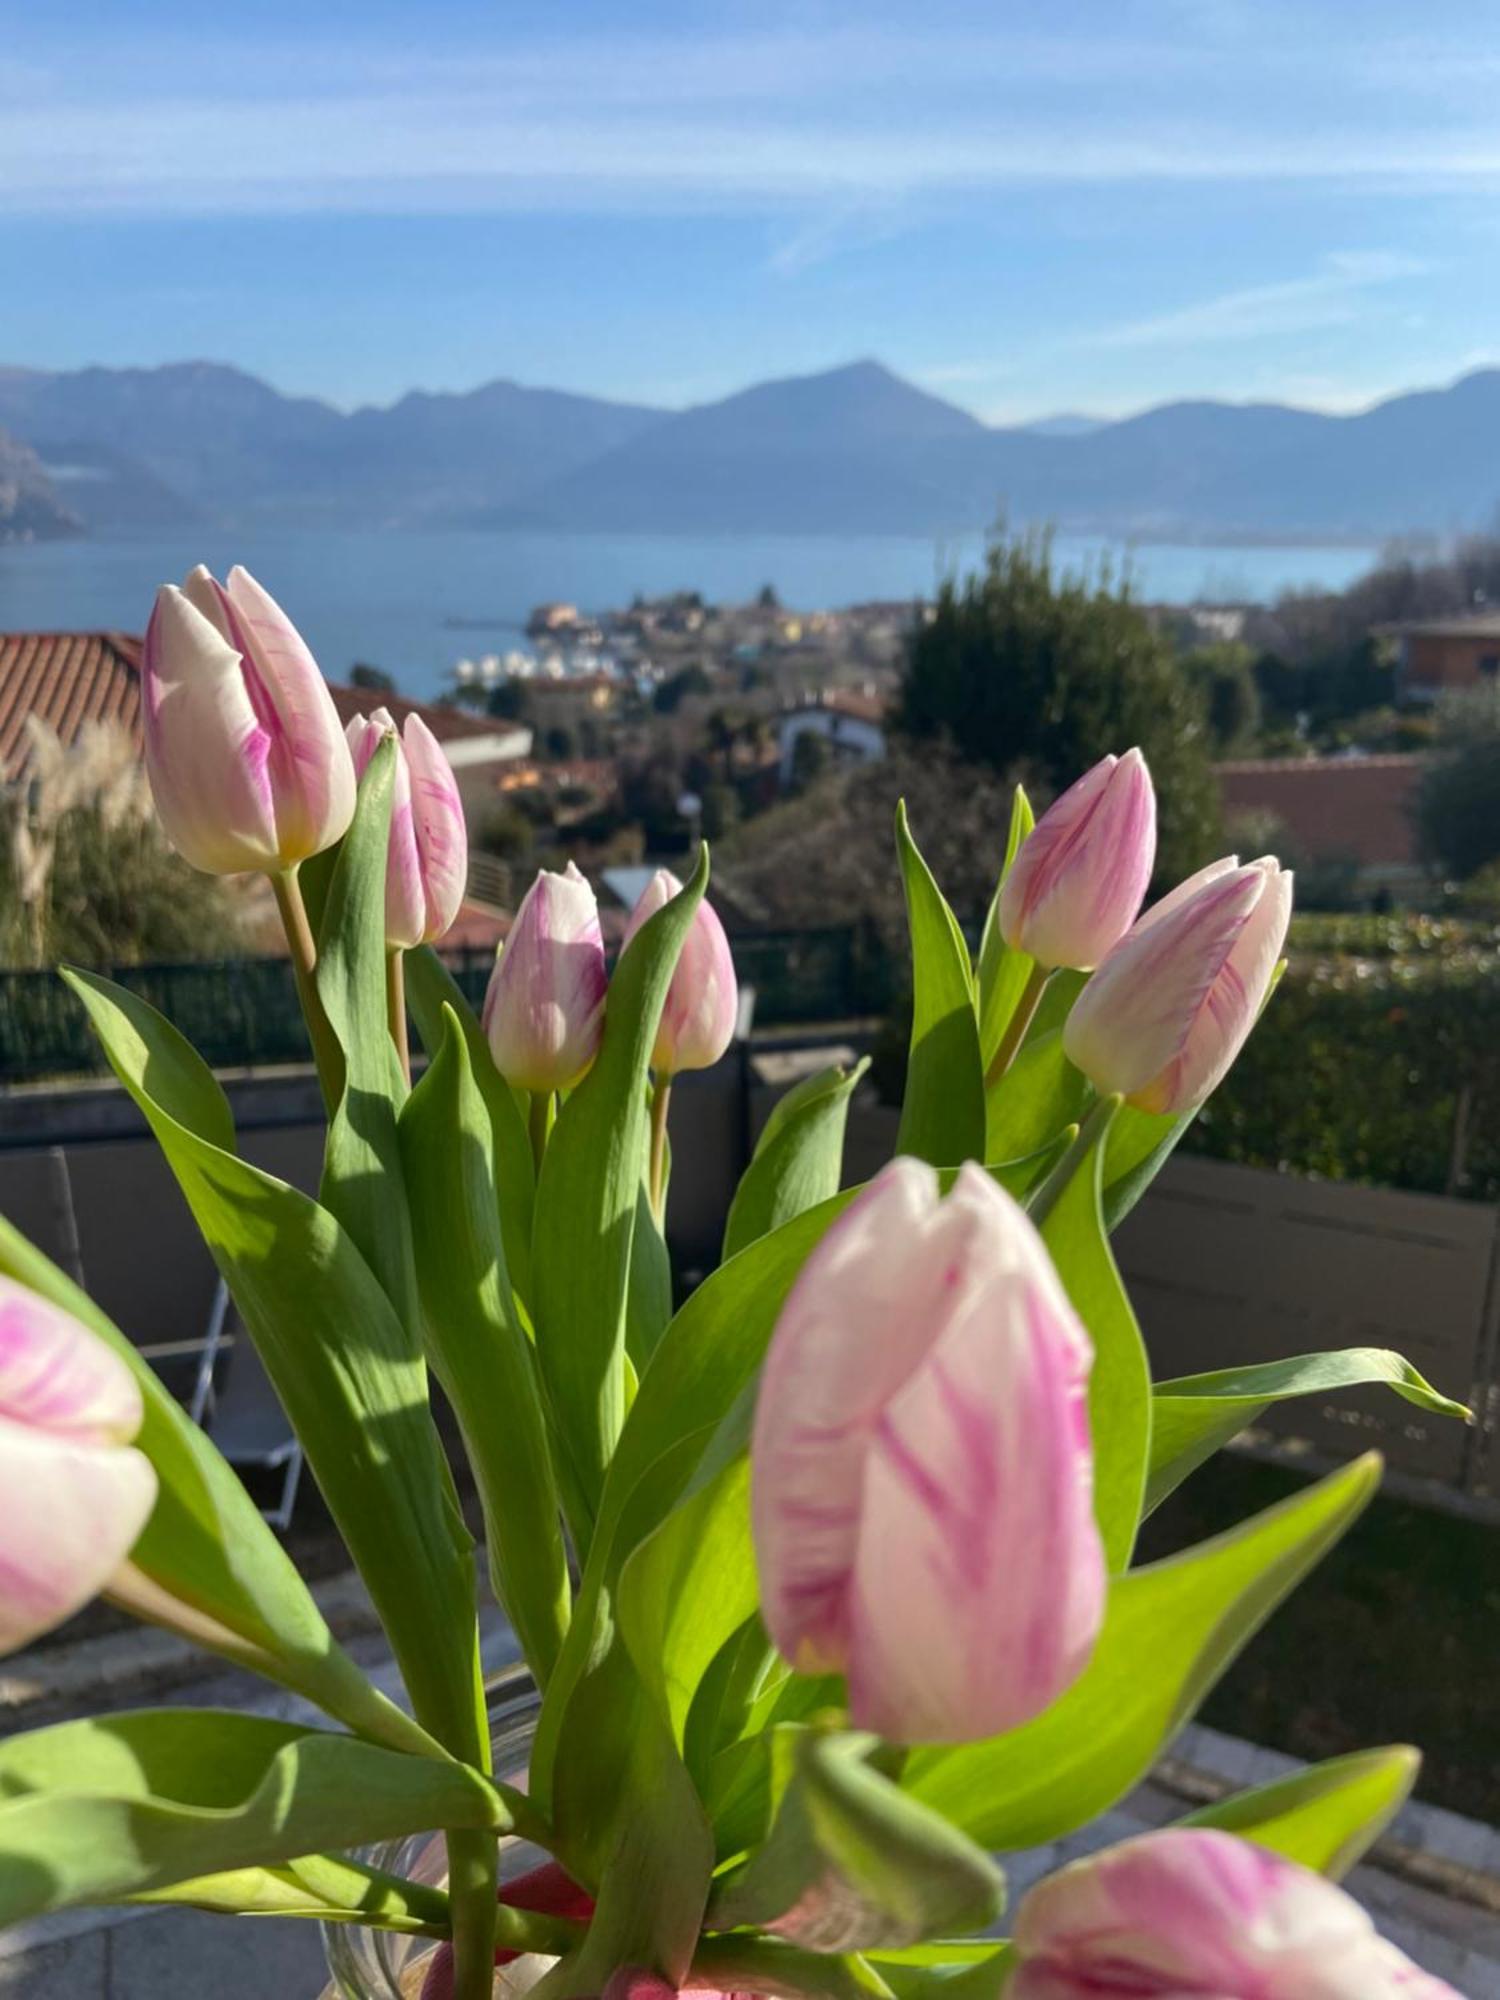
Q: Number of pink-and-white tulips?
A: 9